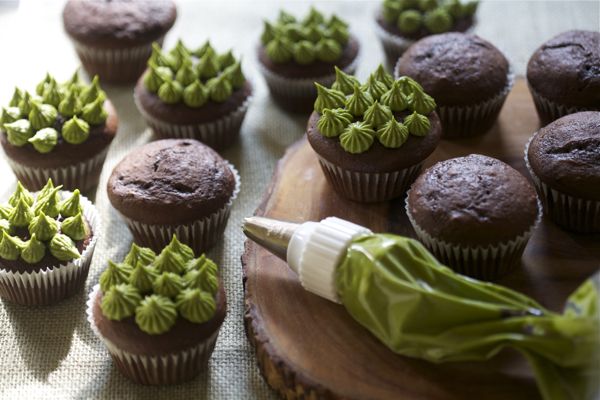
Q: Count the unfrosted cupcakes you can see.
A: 6